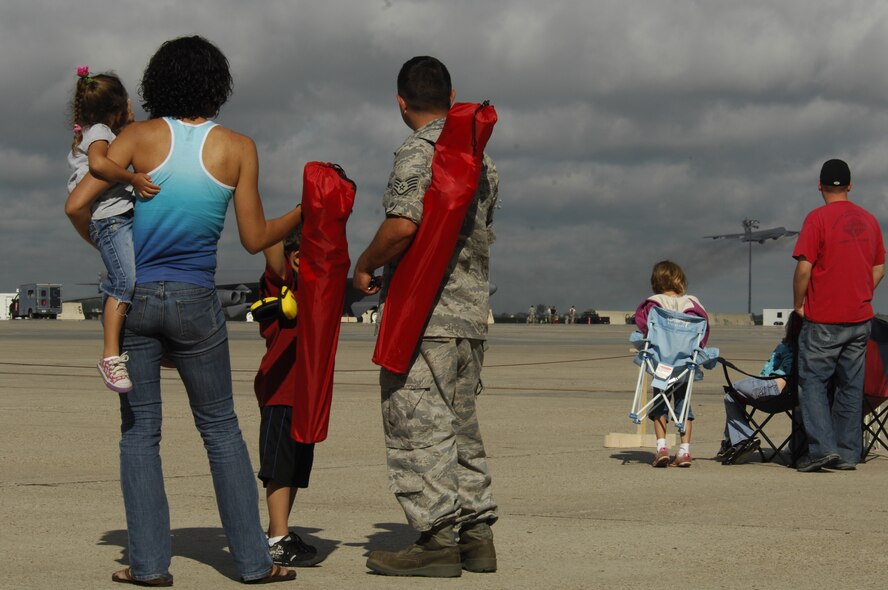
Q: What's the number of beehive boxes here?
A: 0